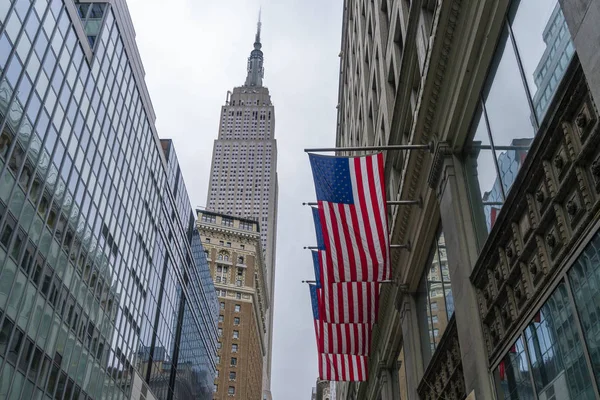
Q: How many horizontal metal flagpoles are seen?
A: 4